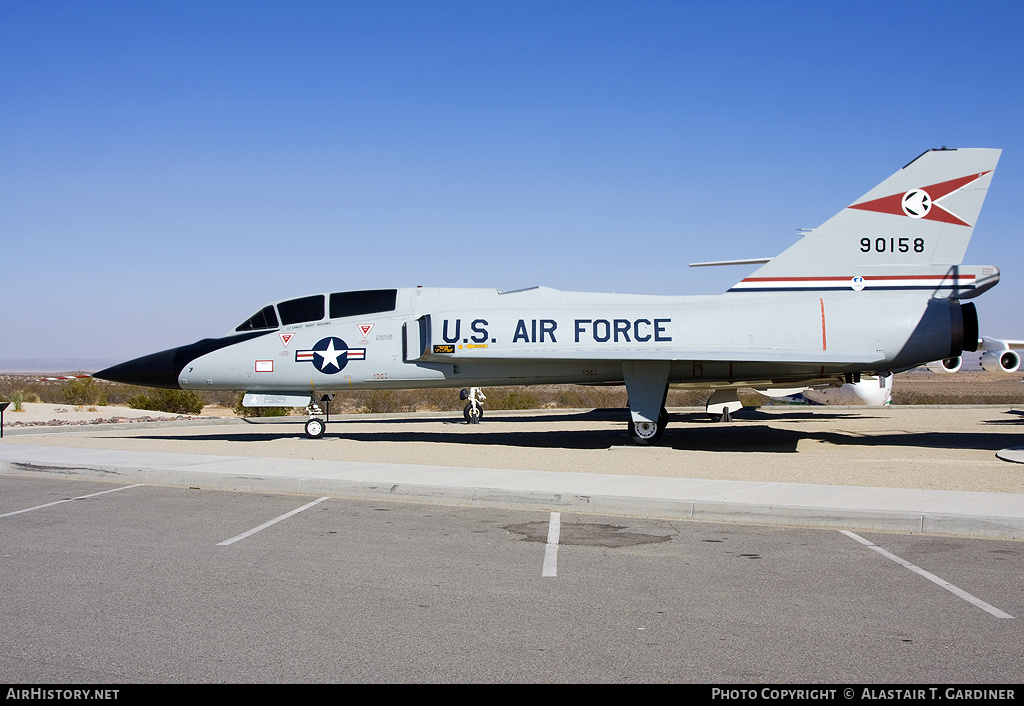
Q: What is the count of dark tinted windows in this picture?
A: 3